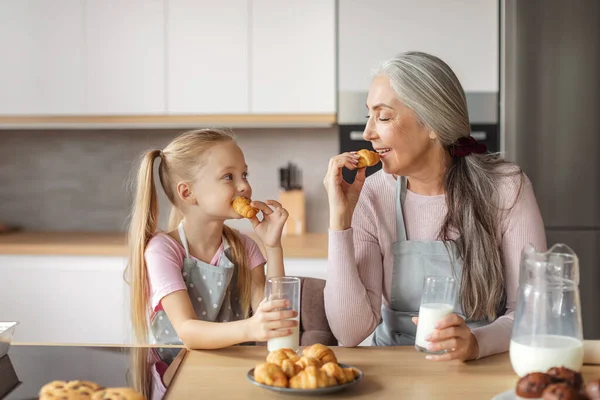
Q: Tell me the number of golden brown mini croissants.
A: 8